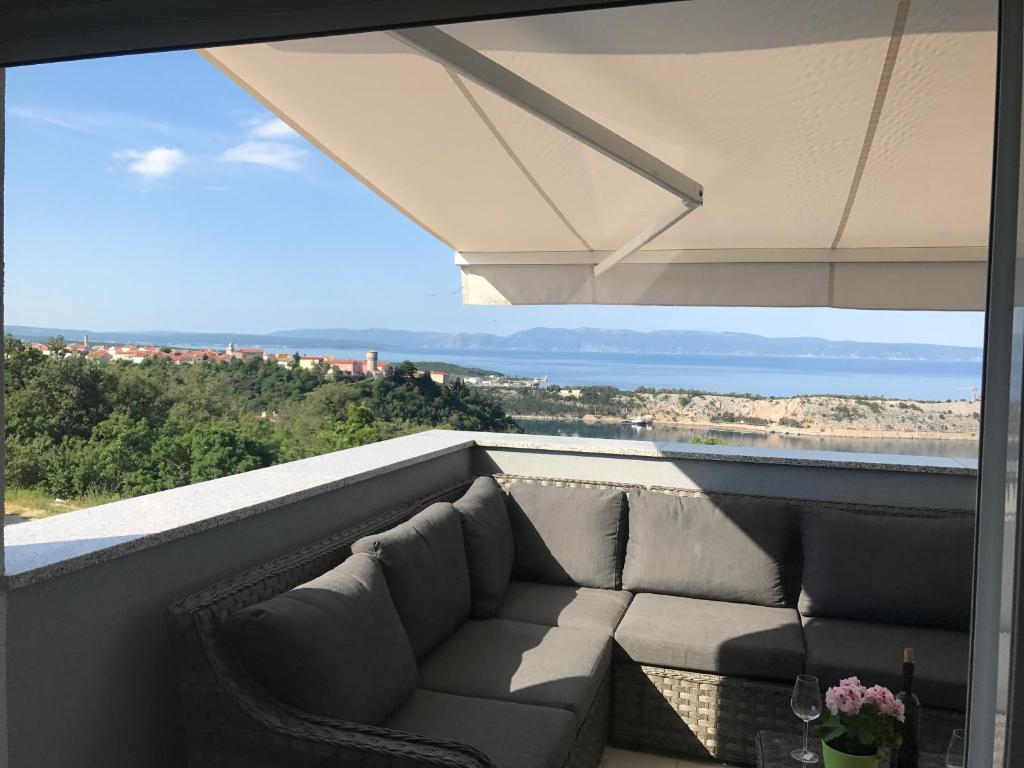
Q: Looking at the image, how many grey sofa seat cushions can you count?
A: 5